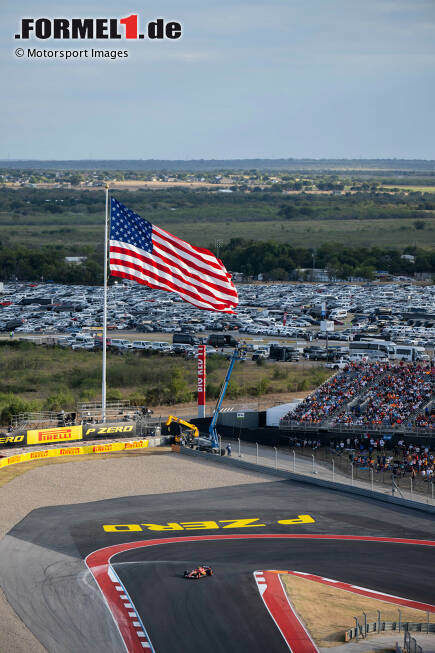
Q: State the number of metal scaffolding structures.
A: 2